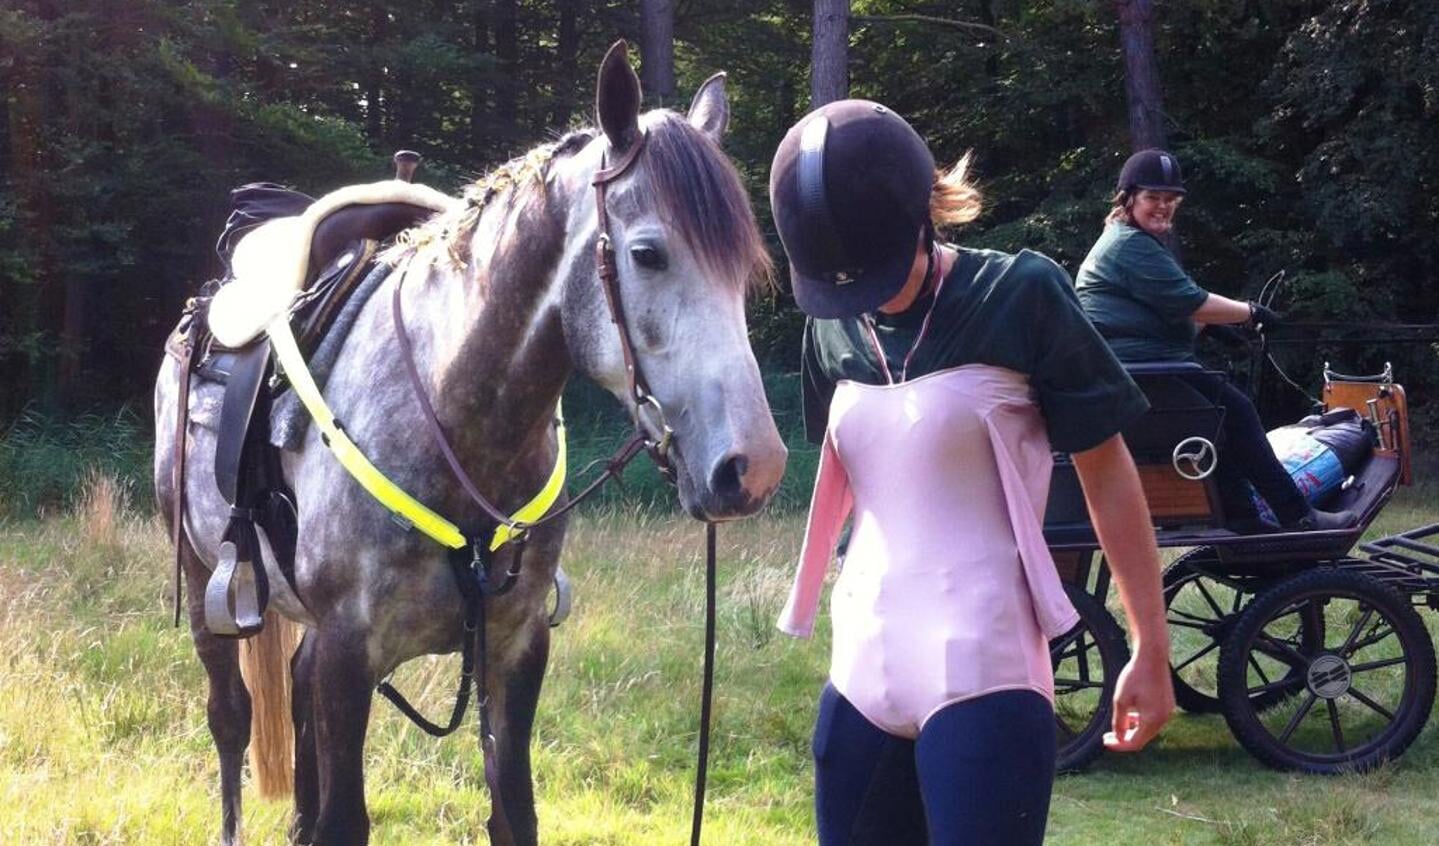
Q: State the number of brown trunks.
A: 3